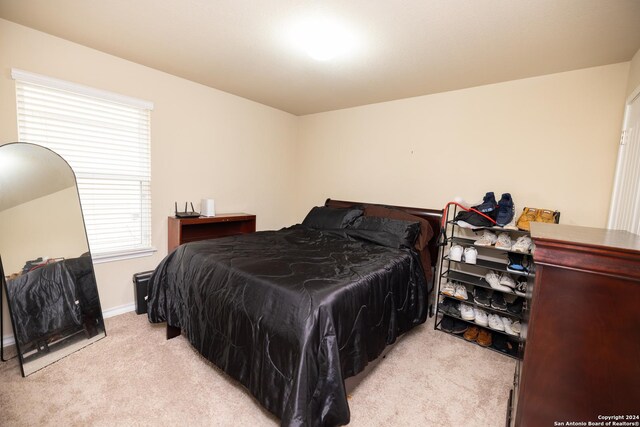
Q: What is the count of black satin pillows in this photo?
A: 2